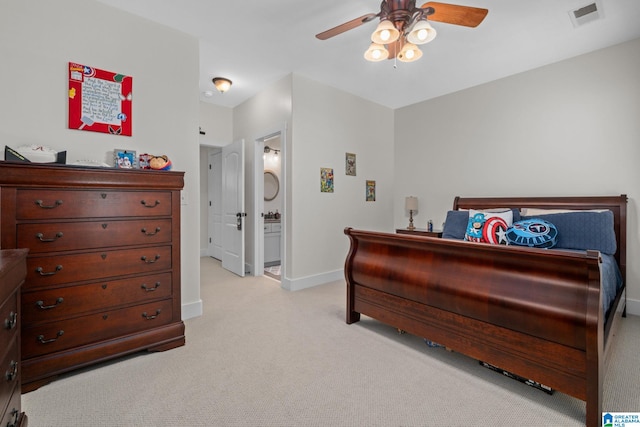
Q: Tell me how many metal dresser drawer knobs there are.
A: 13